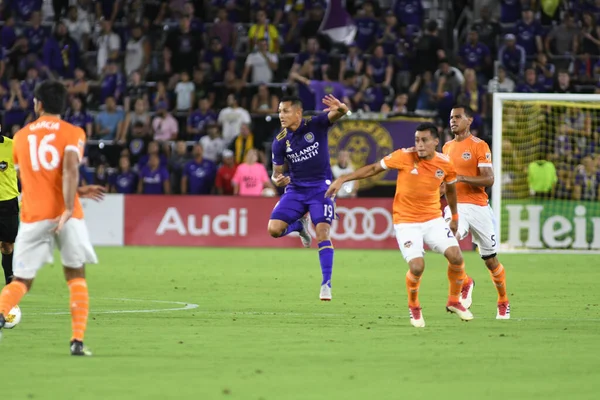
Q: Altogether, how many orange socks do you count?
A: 6